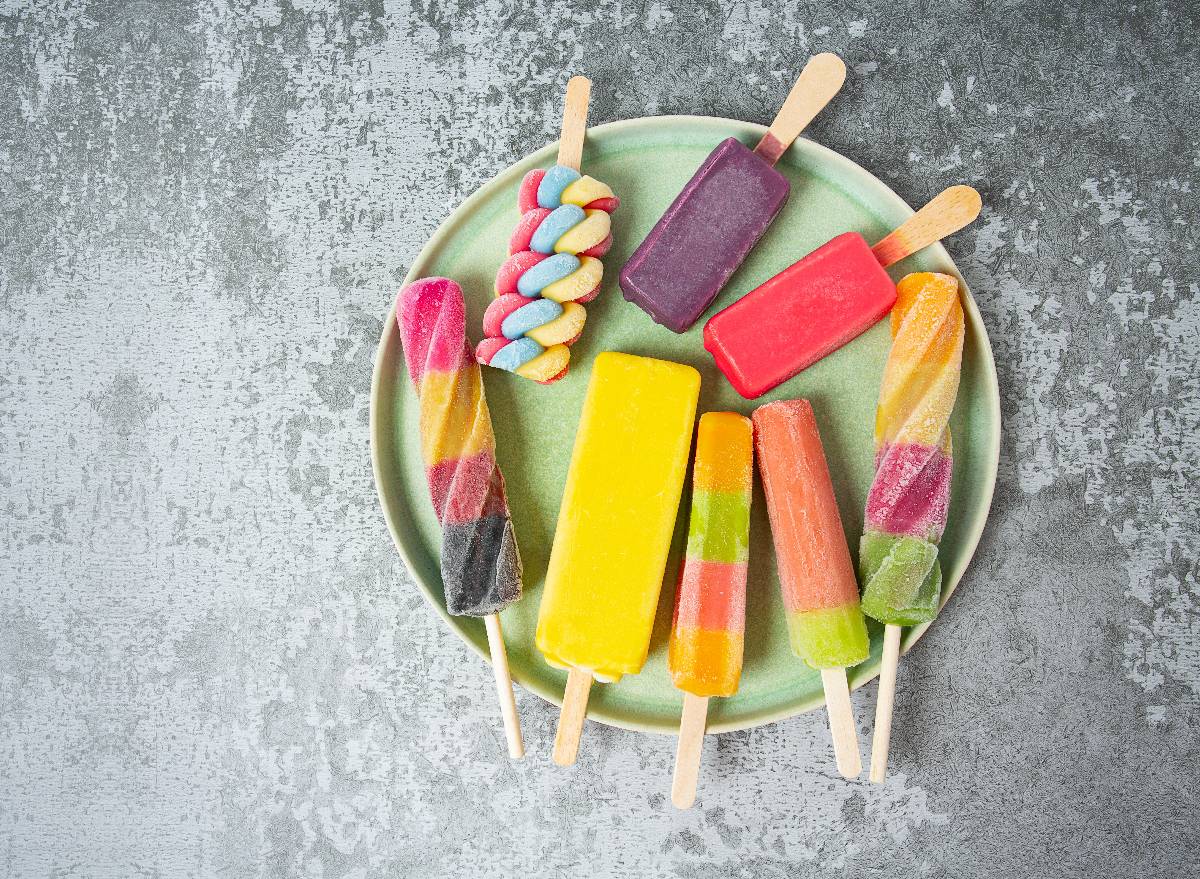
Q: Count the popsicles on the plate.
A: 8